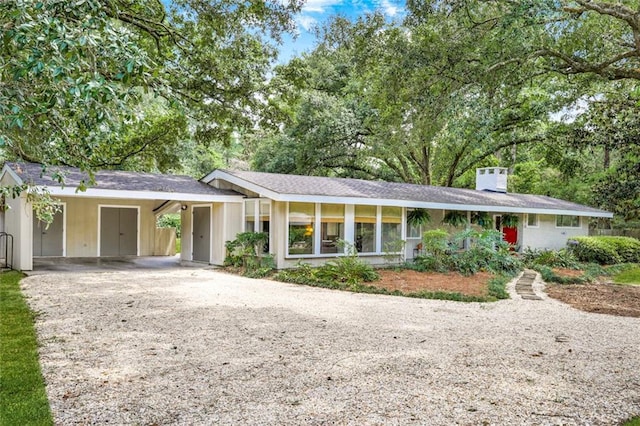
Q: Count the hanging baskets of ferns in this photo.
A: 4